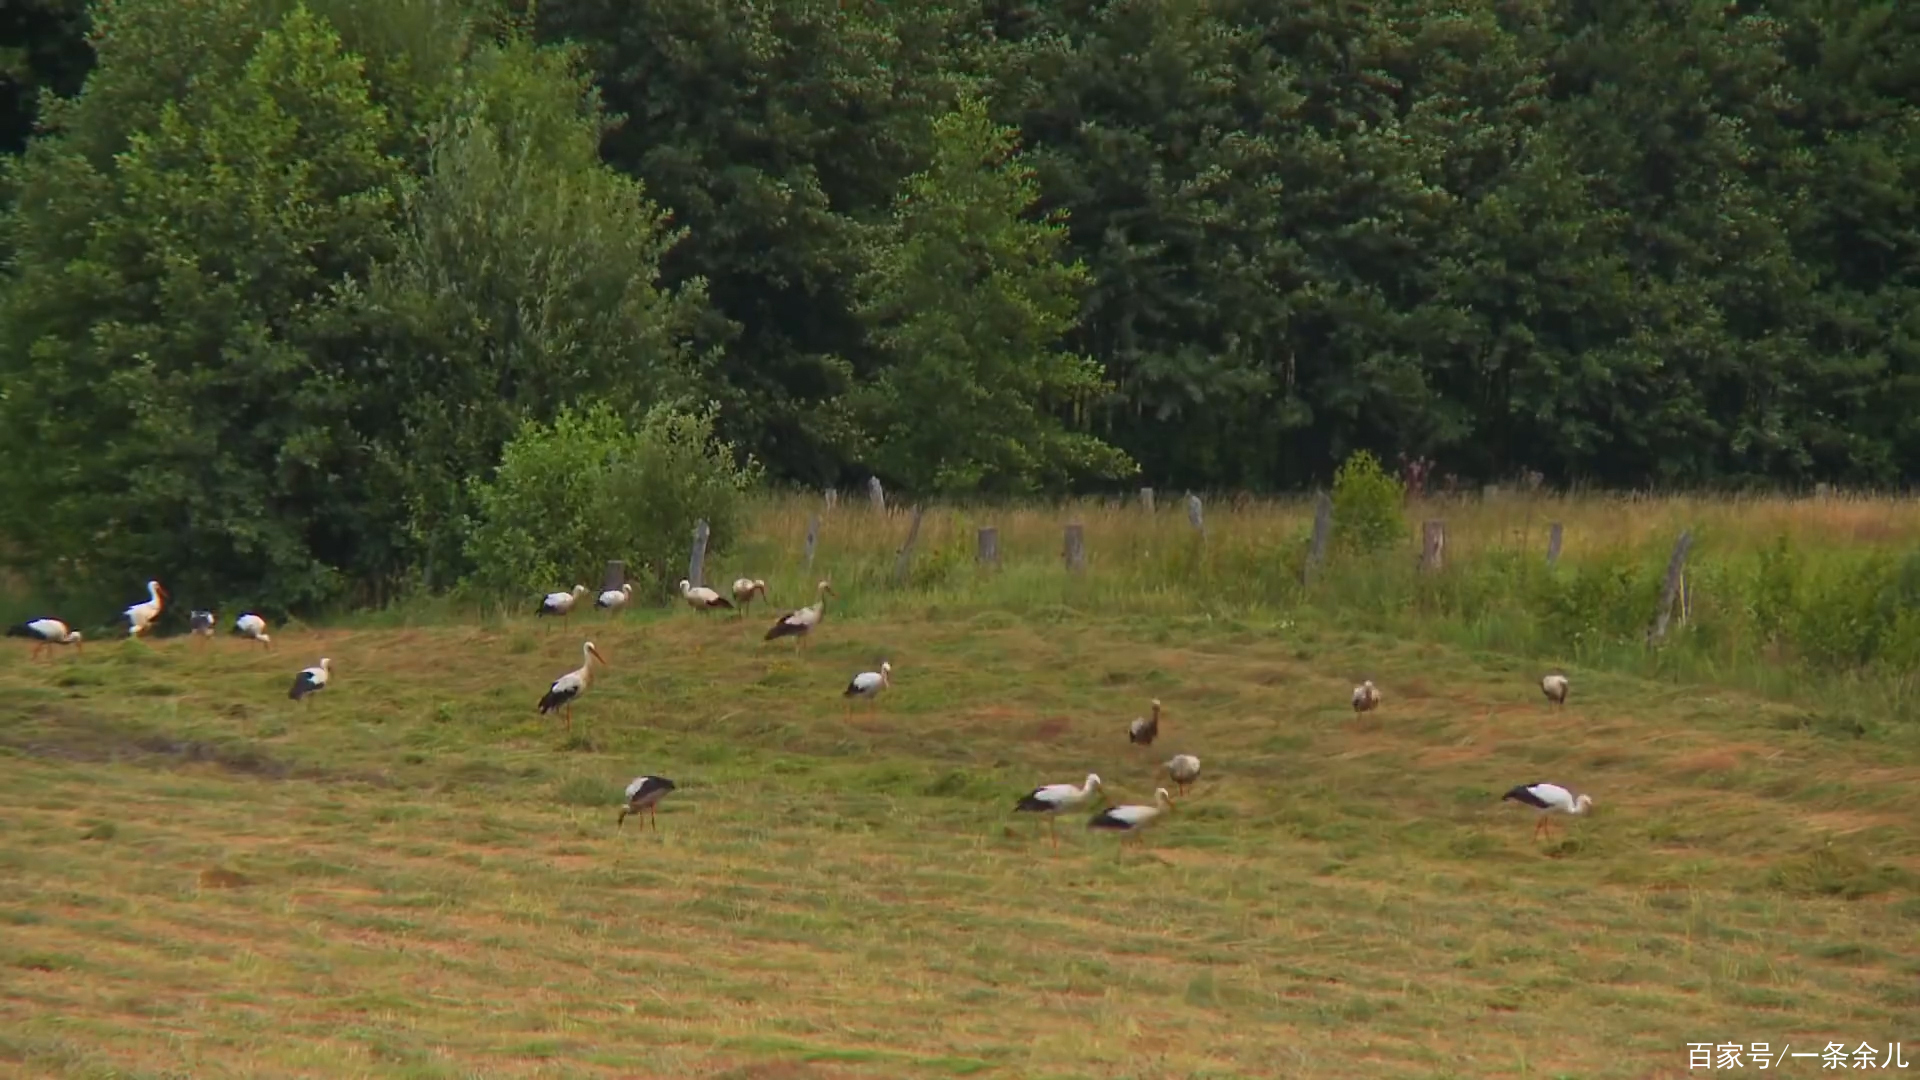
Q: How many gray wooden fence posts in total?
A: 14